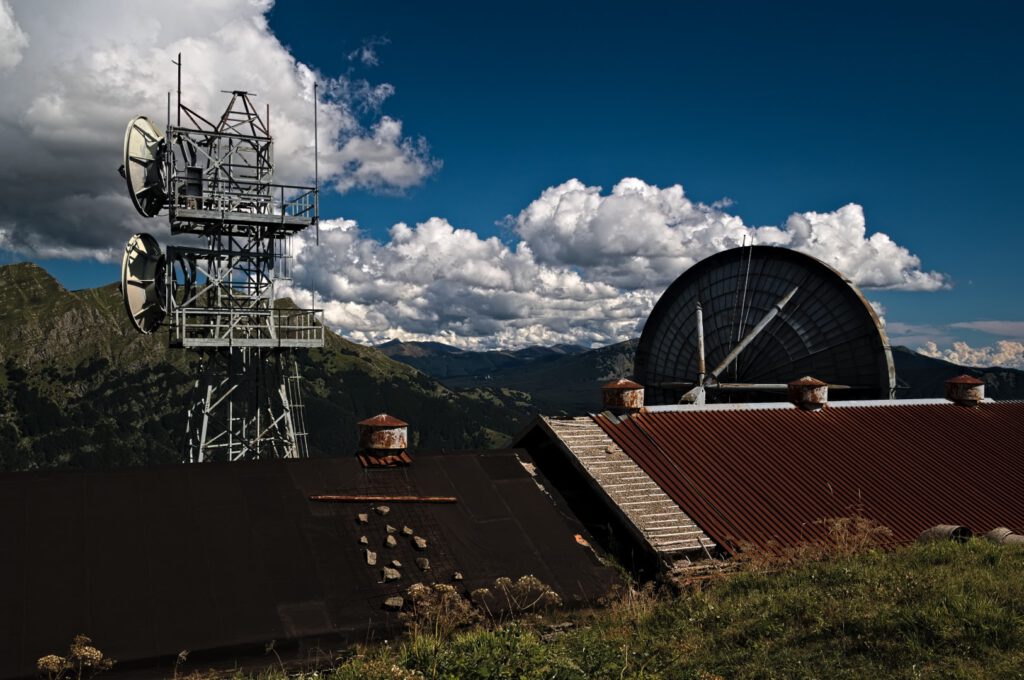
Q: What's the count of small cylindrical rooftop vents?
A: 4